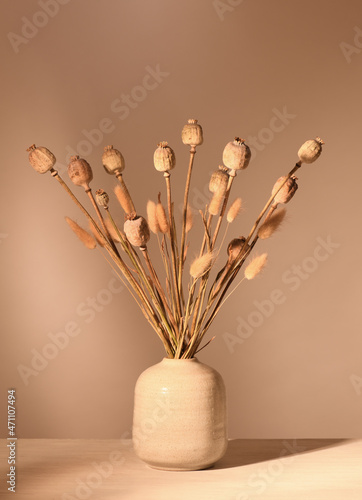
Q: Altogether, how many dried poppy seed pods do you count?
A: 12